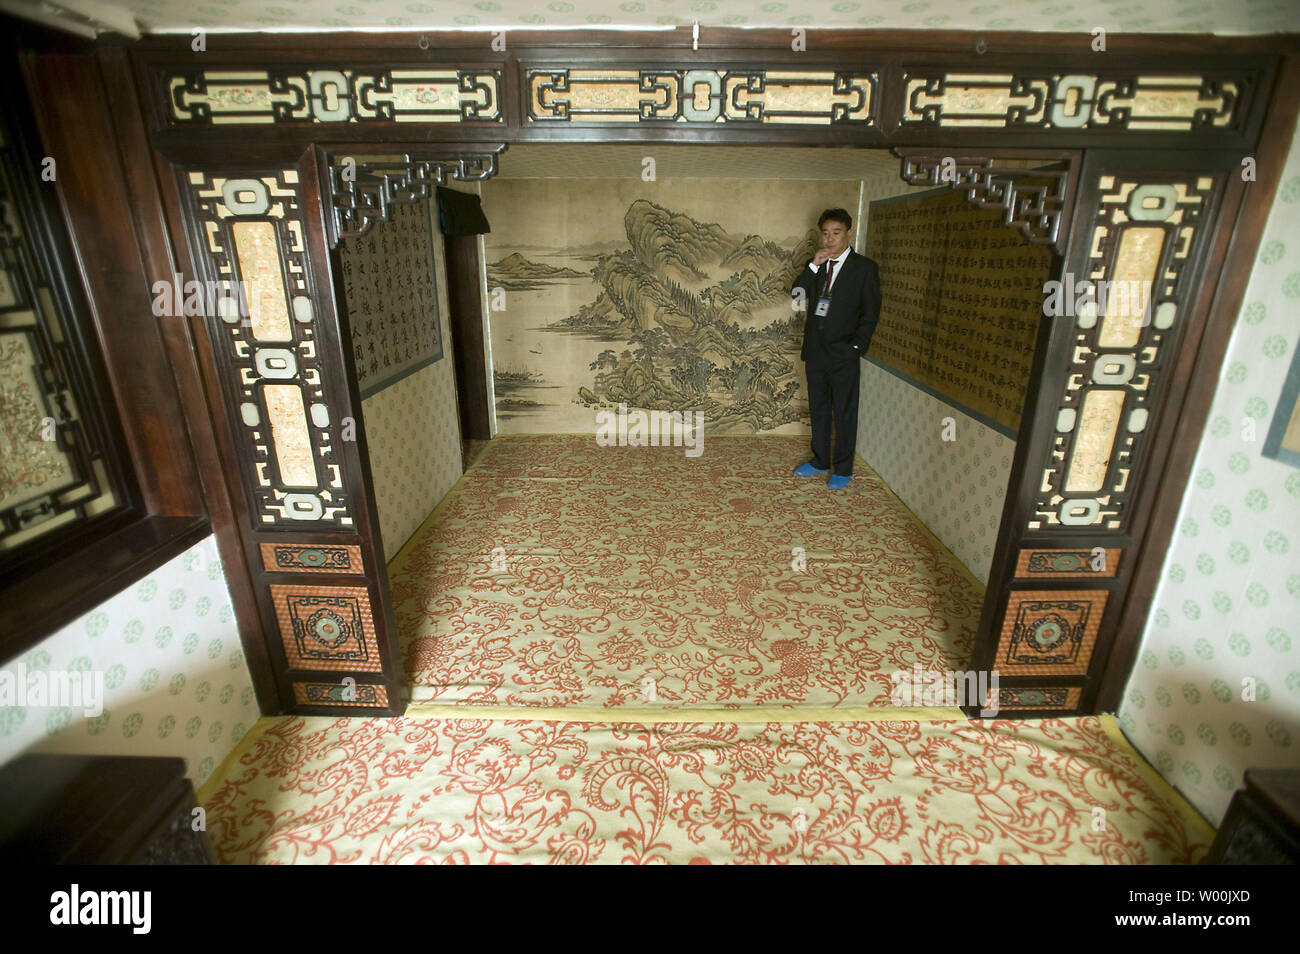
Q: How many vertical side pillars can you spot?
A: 2